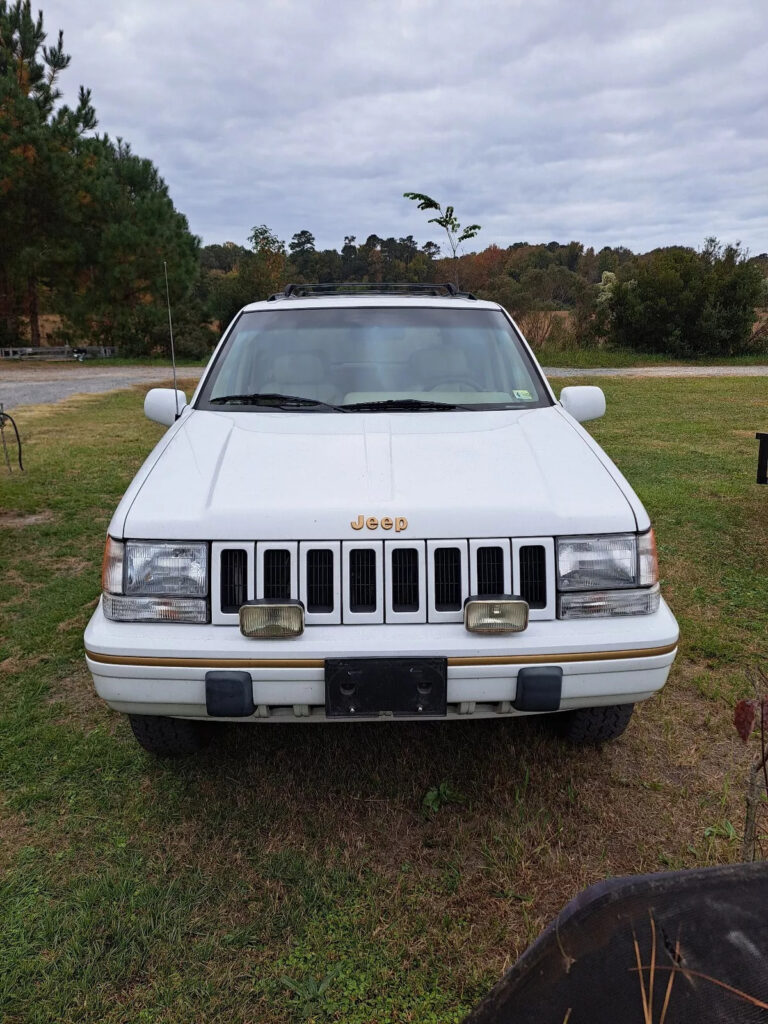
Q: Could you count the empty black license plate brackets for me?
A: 1